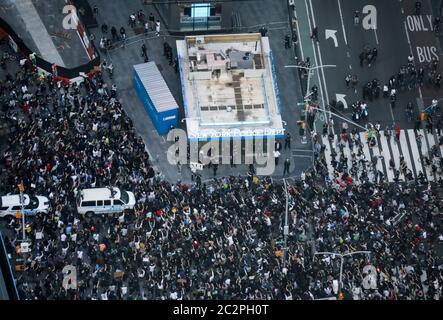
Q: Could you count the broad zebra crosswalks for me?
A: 1